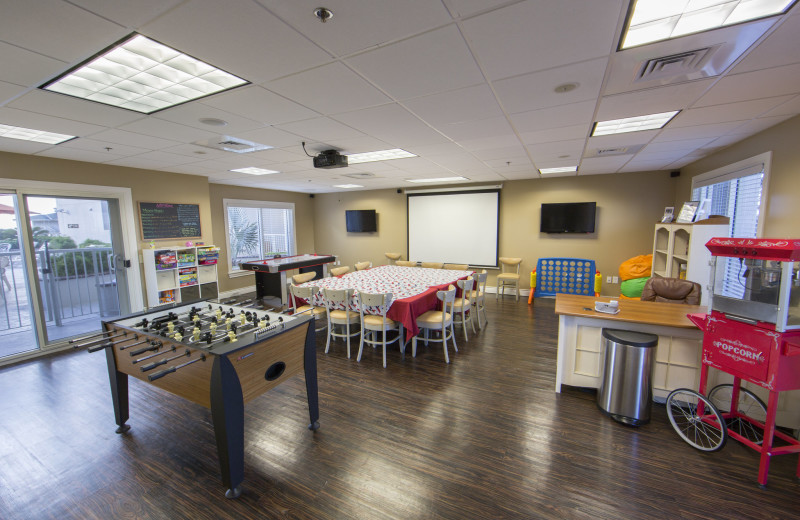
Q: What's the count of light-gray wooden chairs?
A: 14